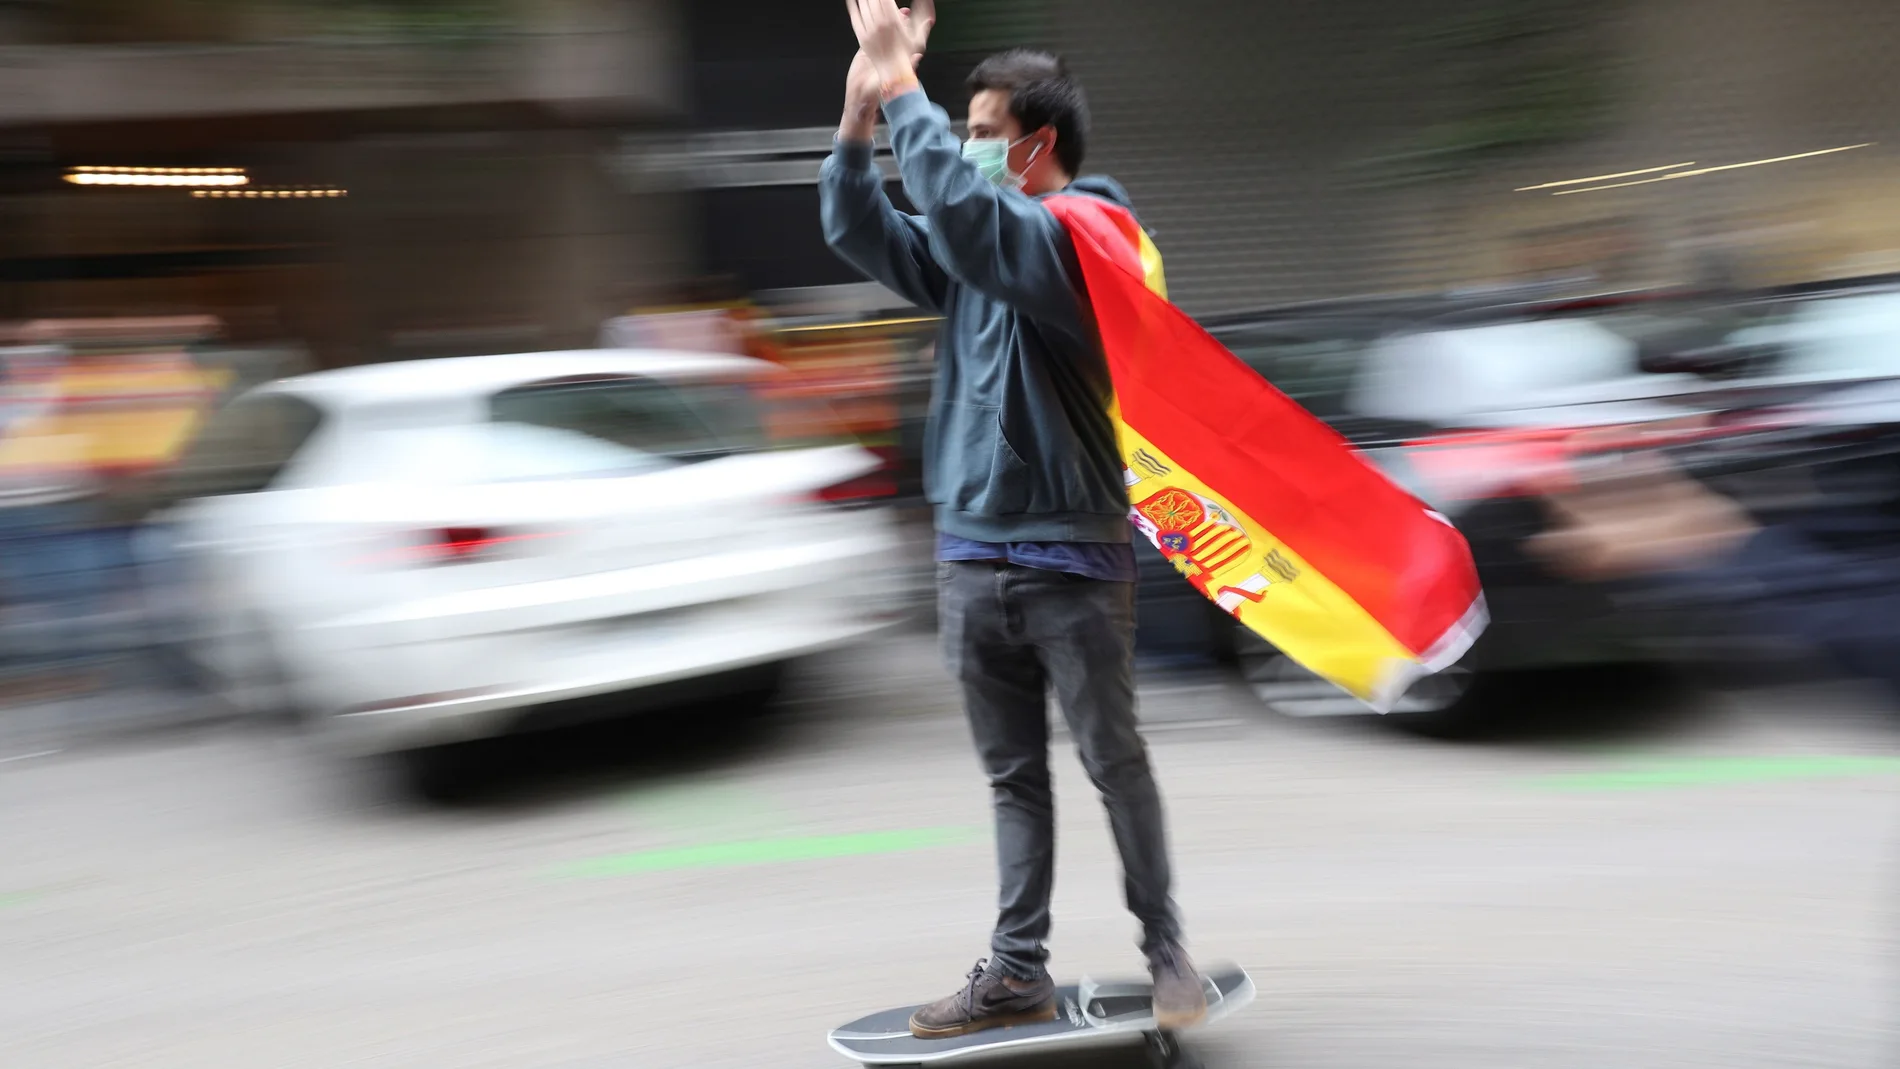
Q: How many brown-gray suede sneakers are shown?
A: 2